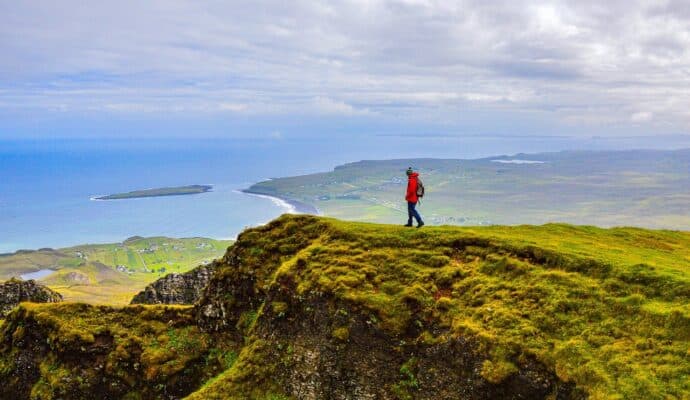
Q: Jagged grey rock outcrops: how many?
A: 2